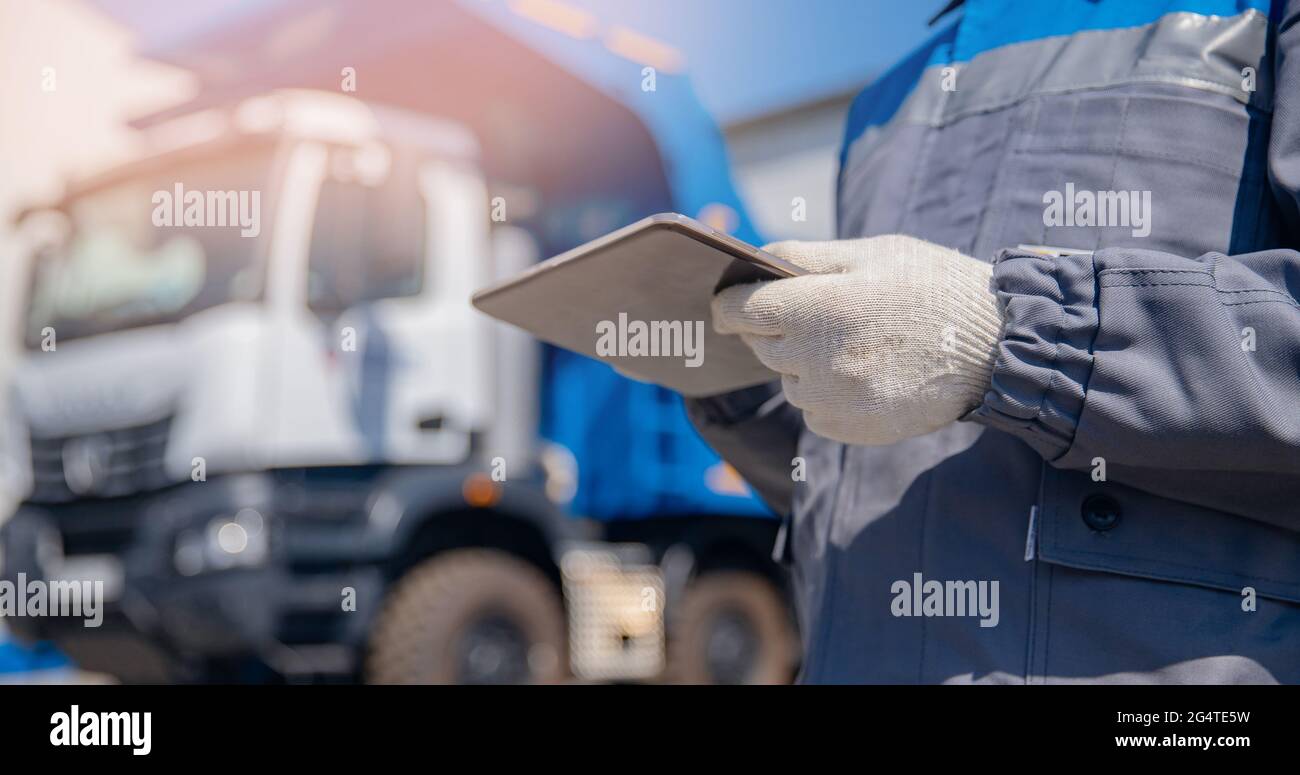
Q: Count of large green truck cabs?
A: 0